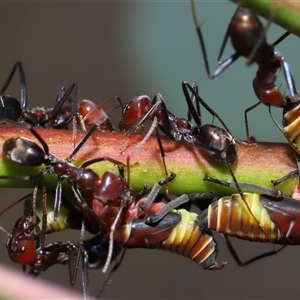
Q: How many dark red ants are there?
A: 5